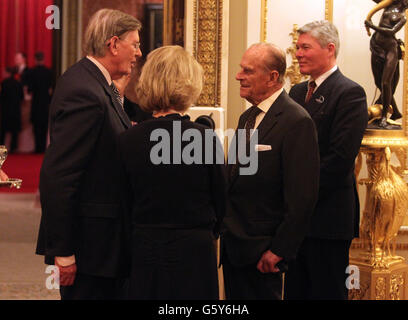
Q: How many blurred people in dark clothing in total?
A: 3